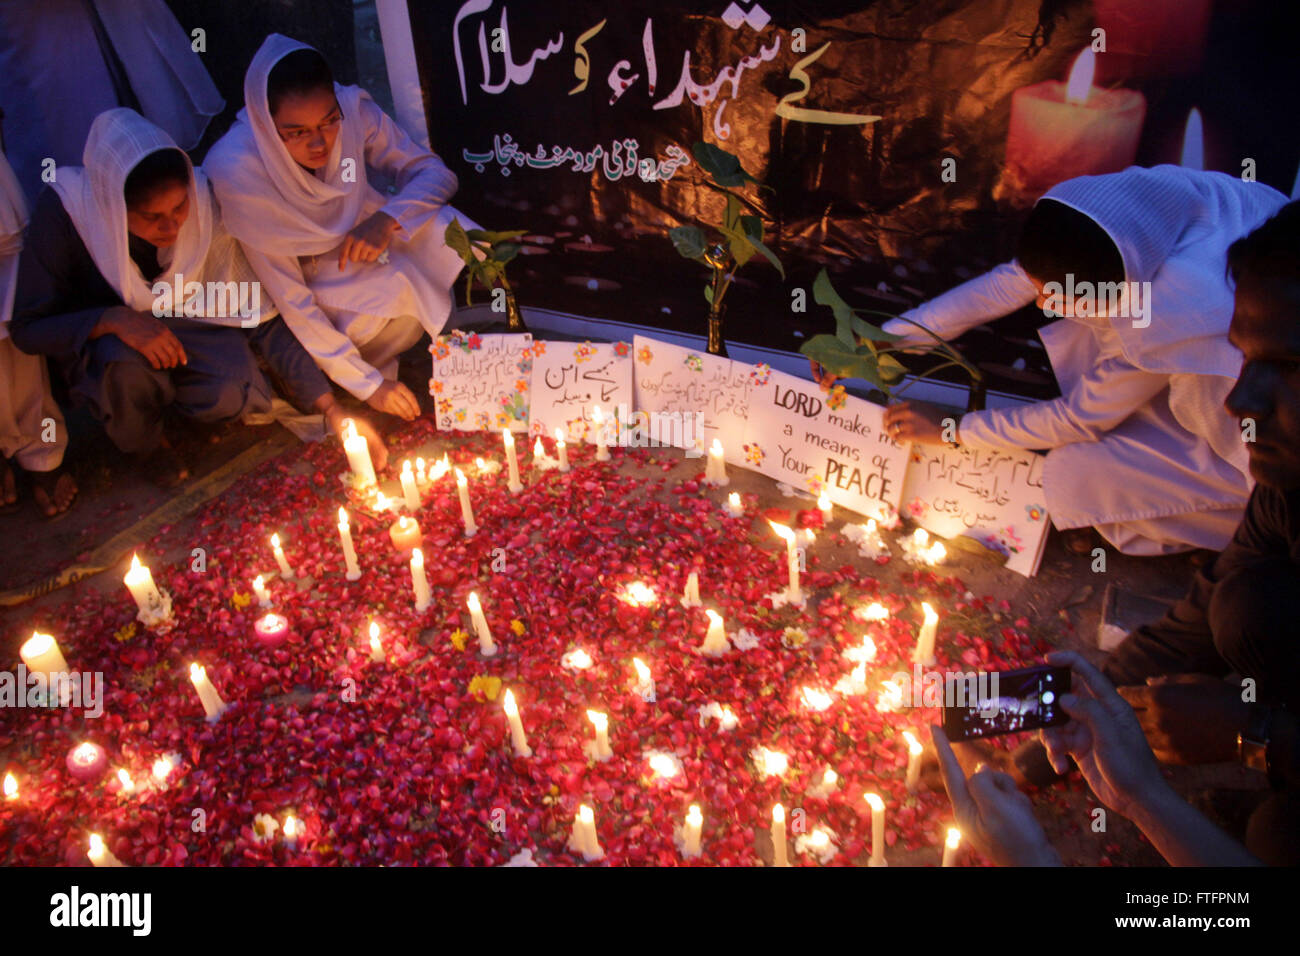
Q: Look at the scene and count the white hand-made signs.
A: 5